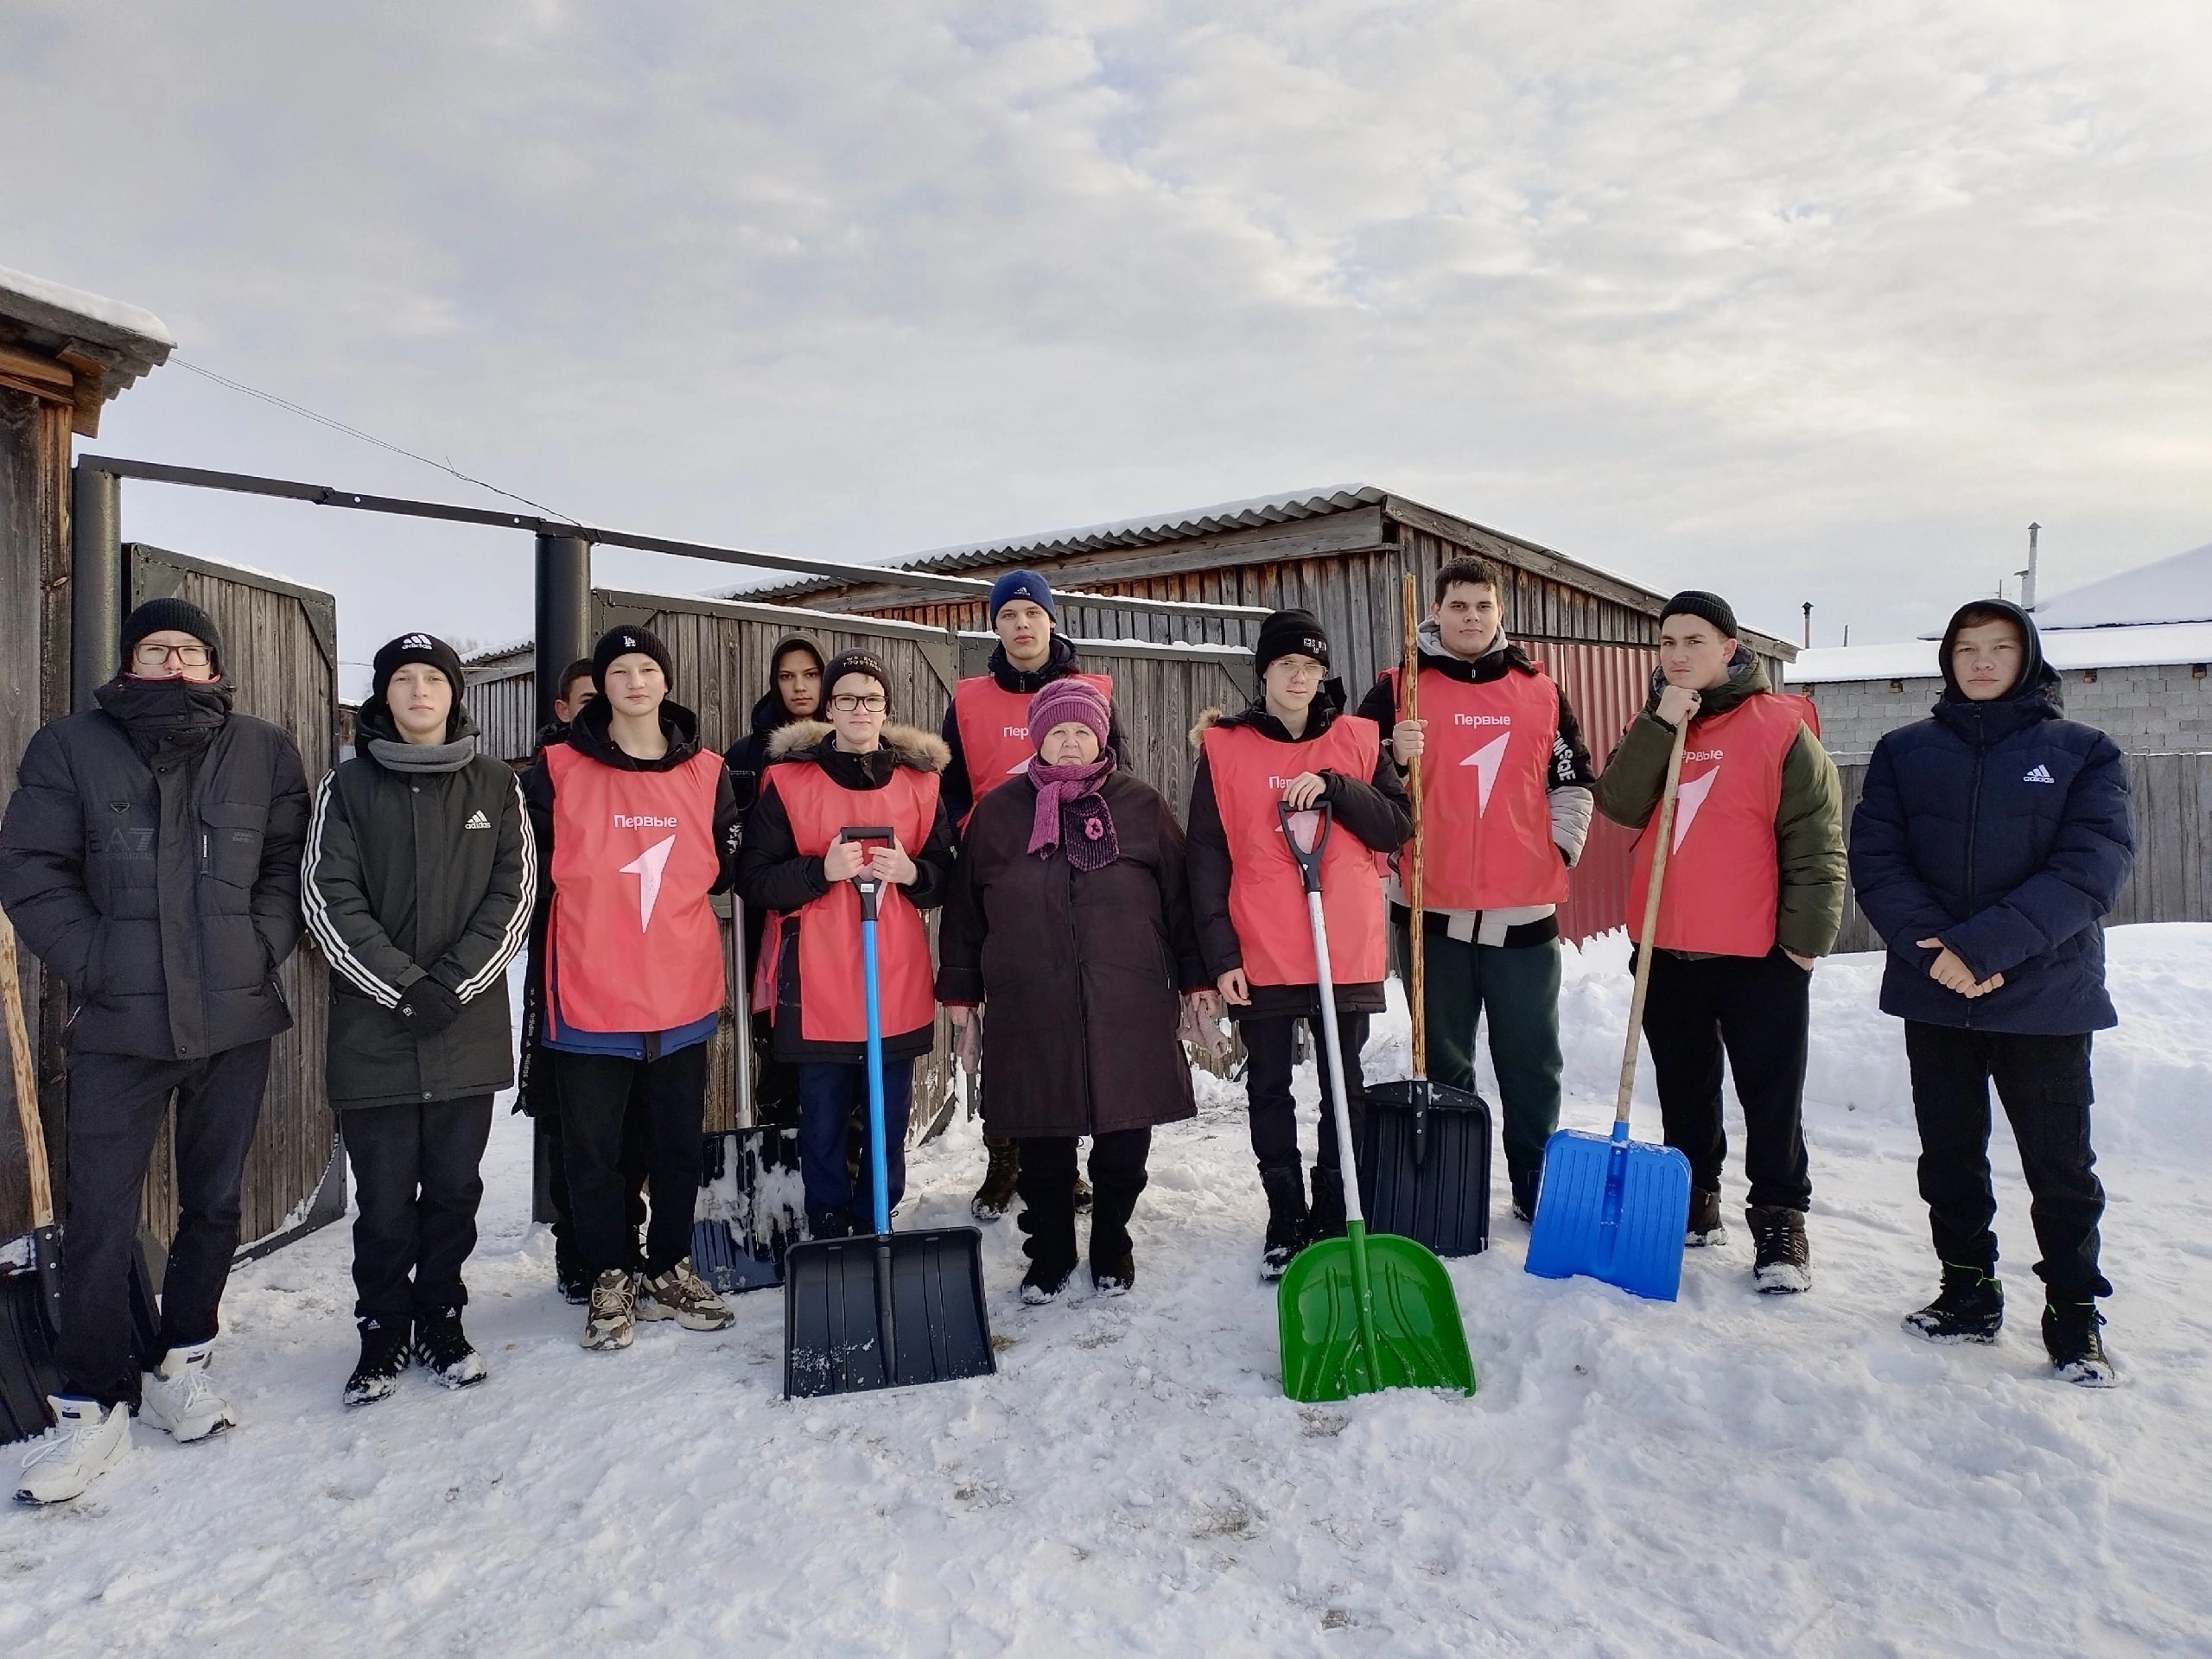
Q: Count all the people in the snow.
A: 12